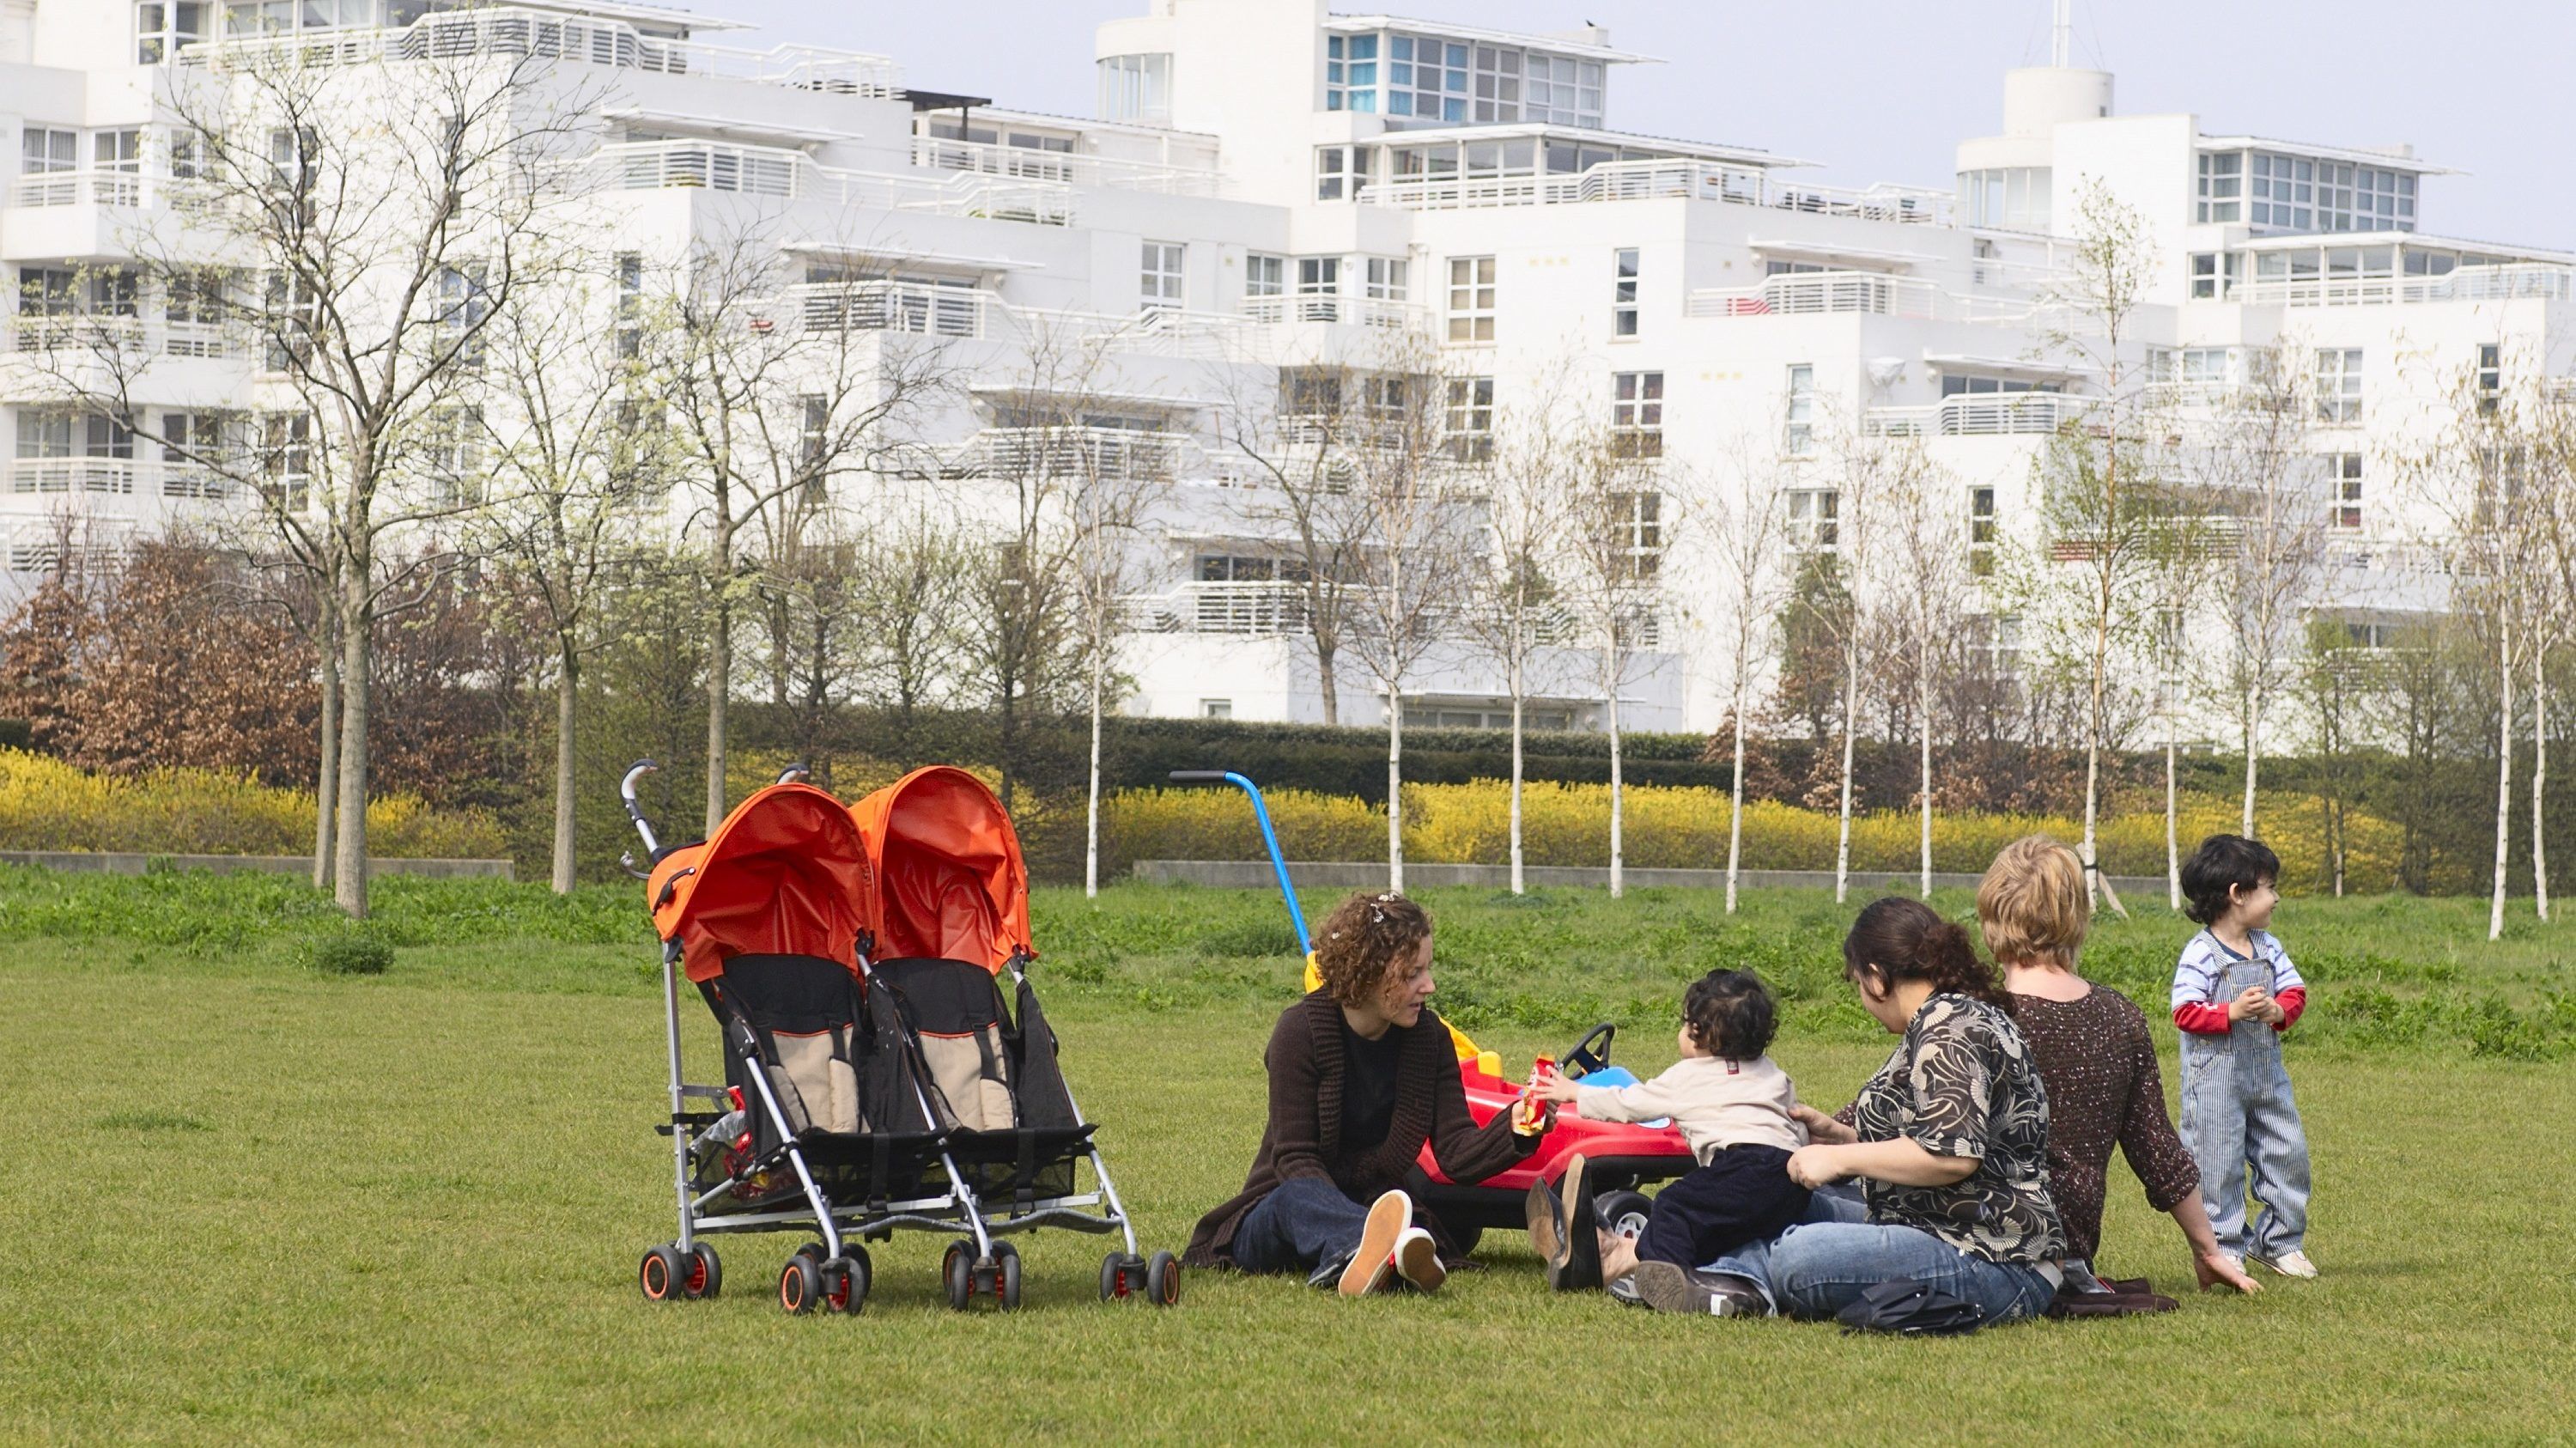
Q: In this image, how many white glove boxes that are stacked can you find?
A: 0